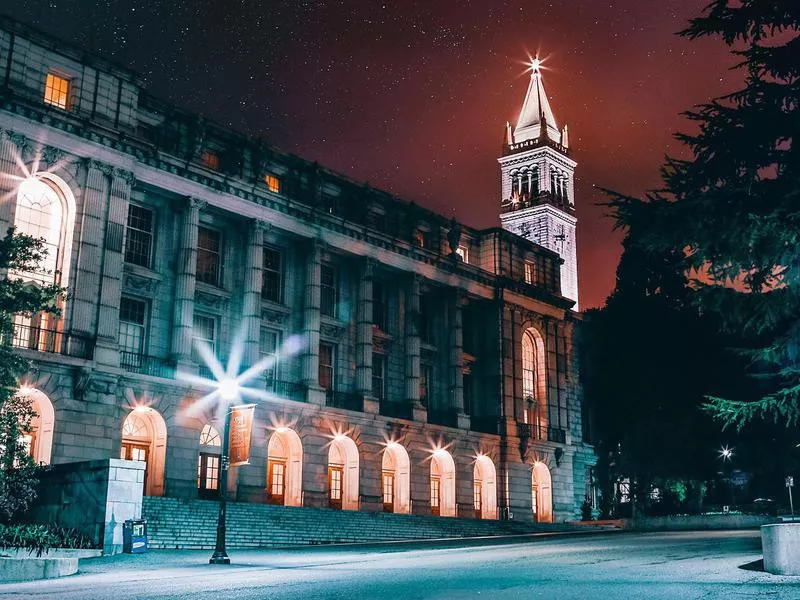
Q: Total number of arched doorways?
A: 9